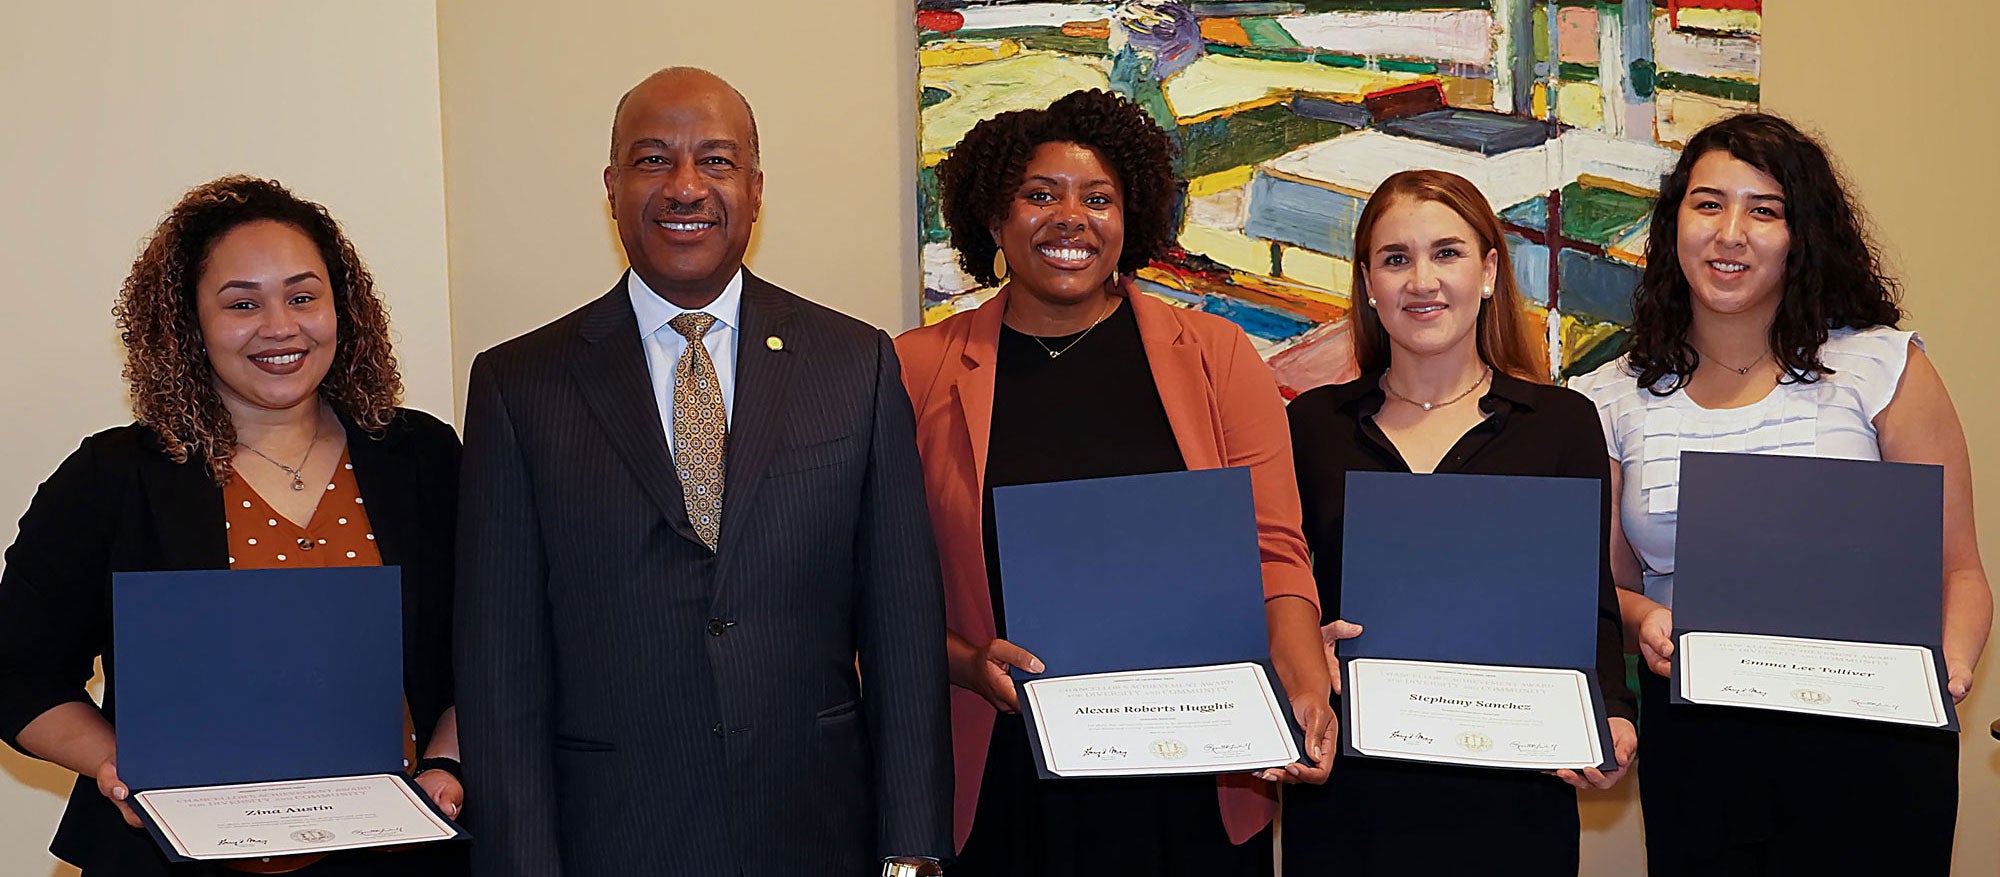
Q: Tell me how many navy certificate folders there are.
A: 4